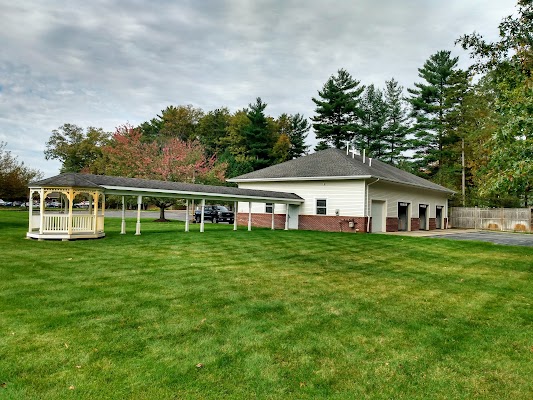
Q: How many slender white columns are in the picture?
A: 8